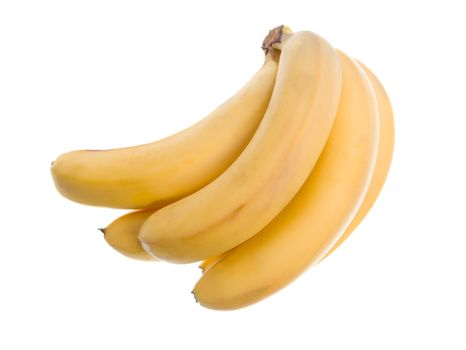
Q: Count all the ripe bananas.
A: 5